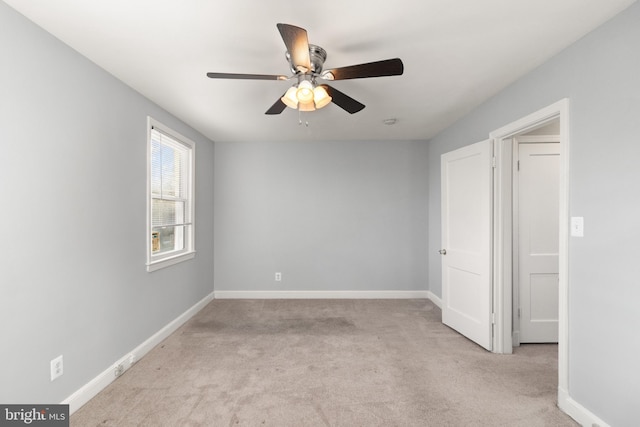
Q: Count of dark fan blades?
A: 5